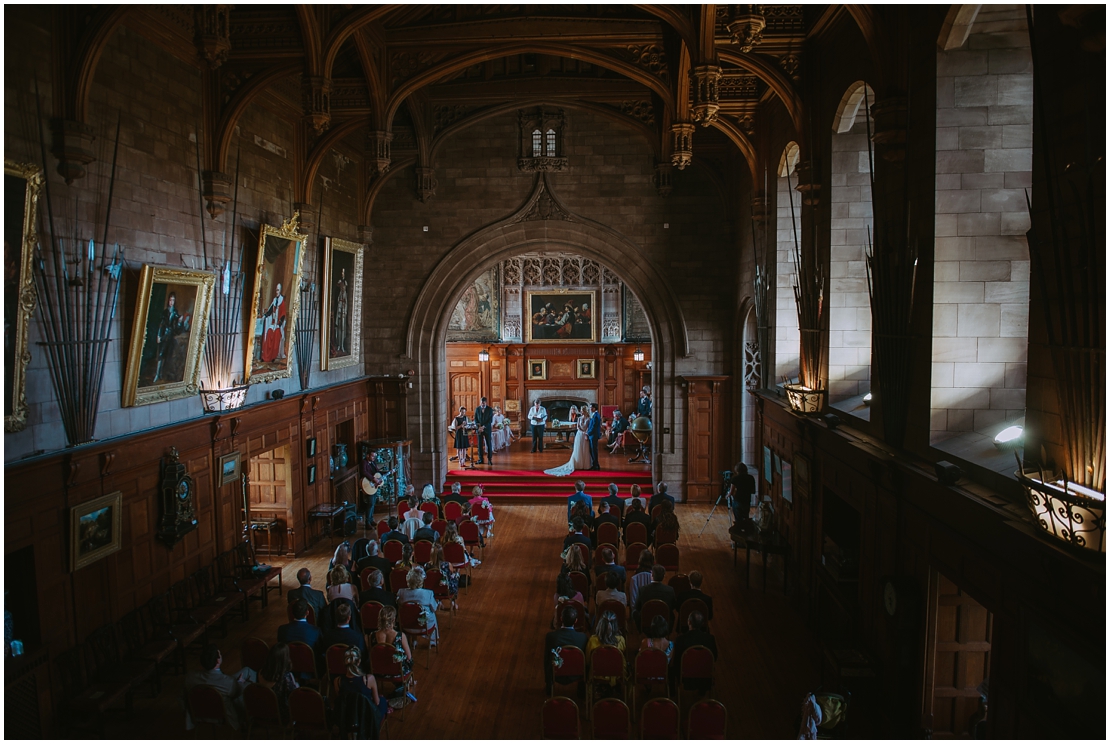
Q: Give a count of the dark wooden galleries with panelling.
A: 2